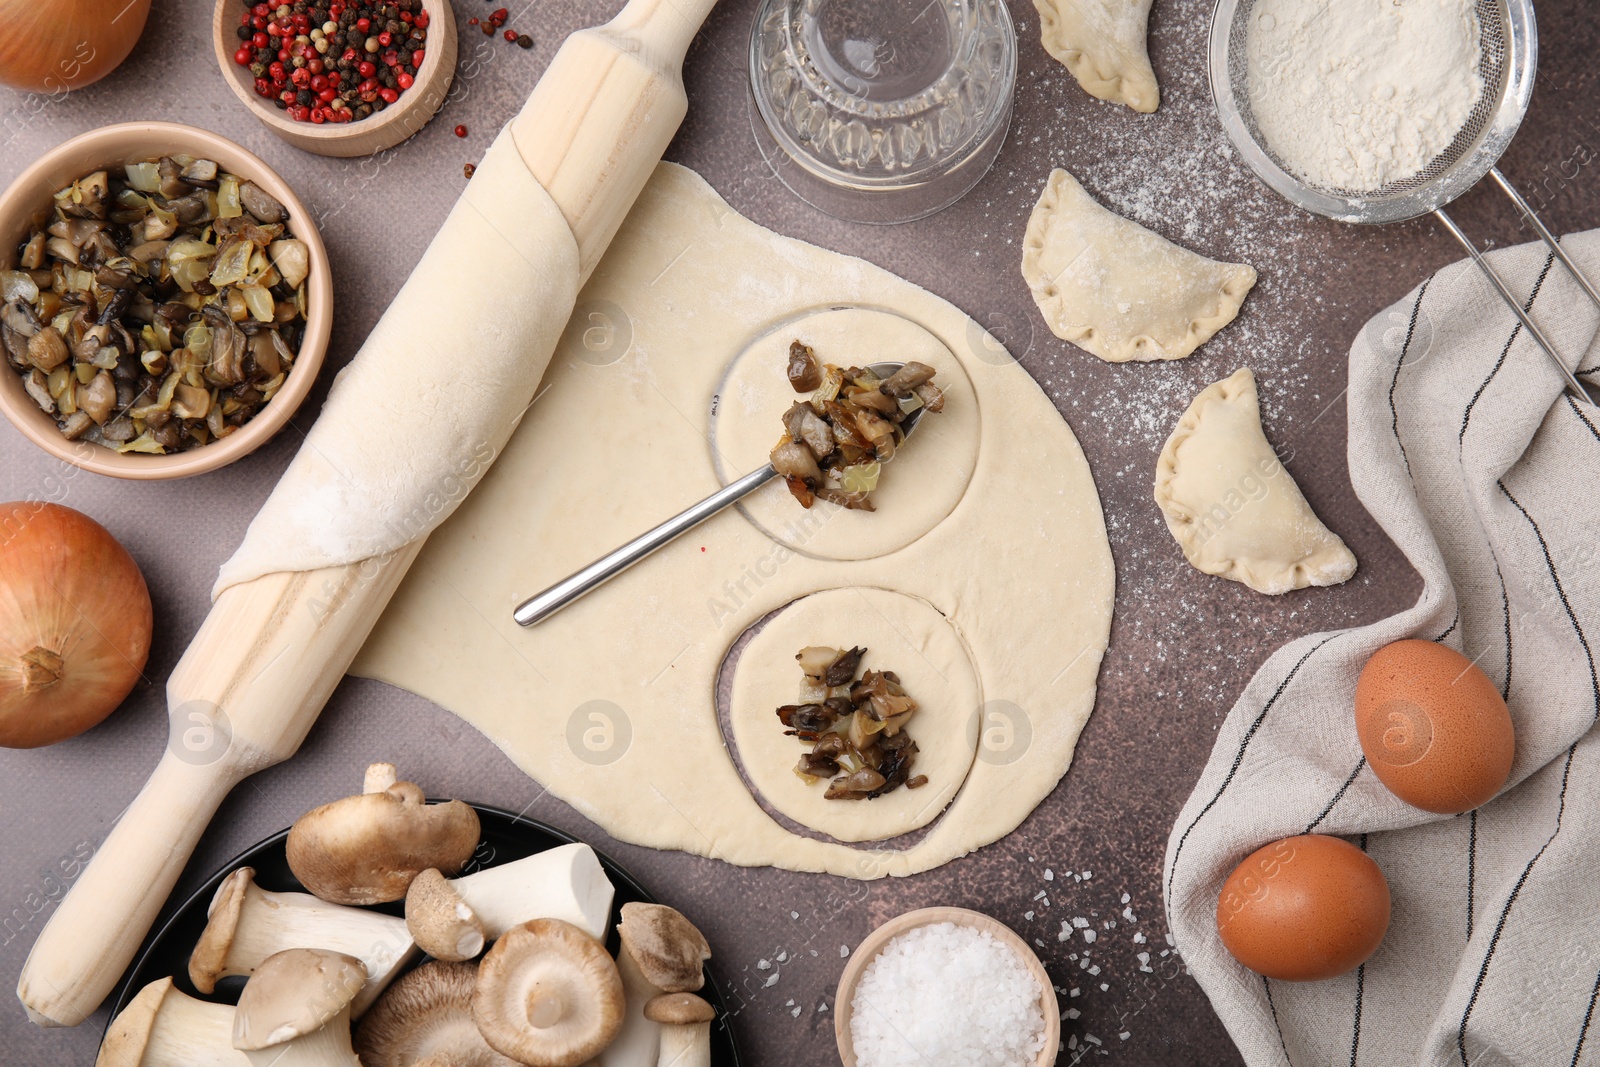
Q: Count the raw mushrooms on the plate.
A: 9